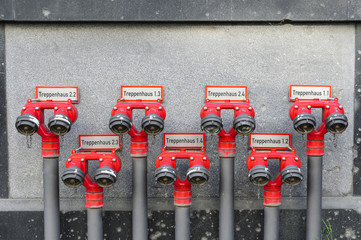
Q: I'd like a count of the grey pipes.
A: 7